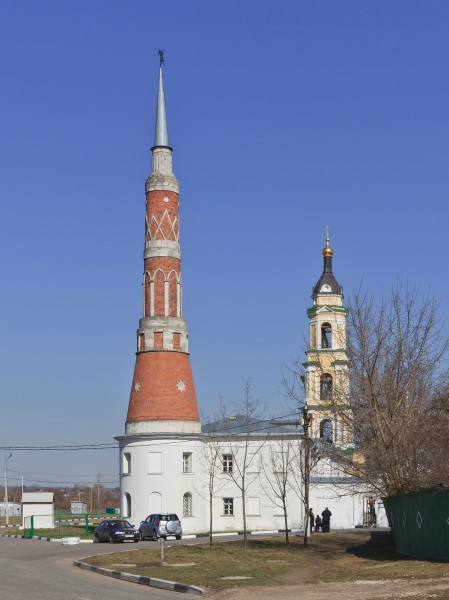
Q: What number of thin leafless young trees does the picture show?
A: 4